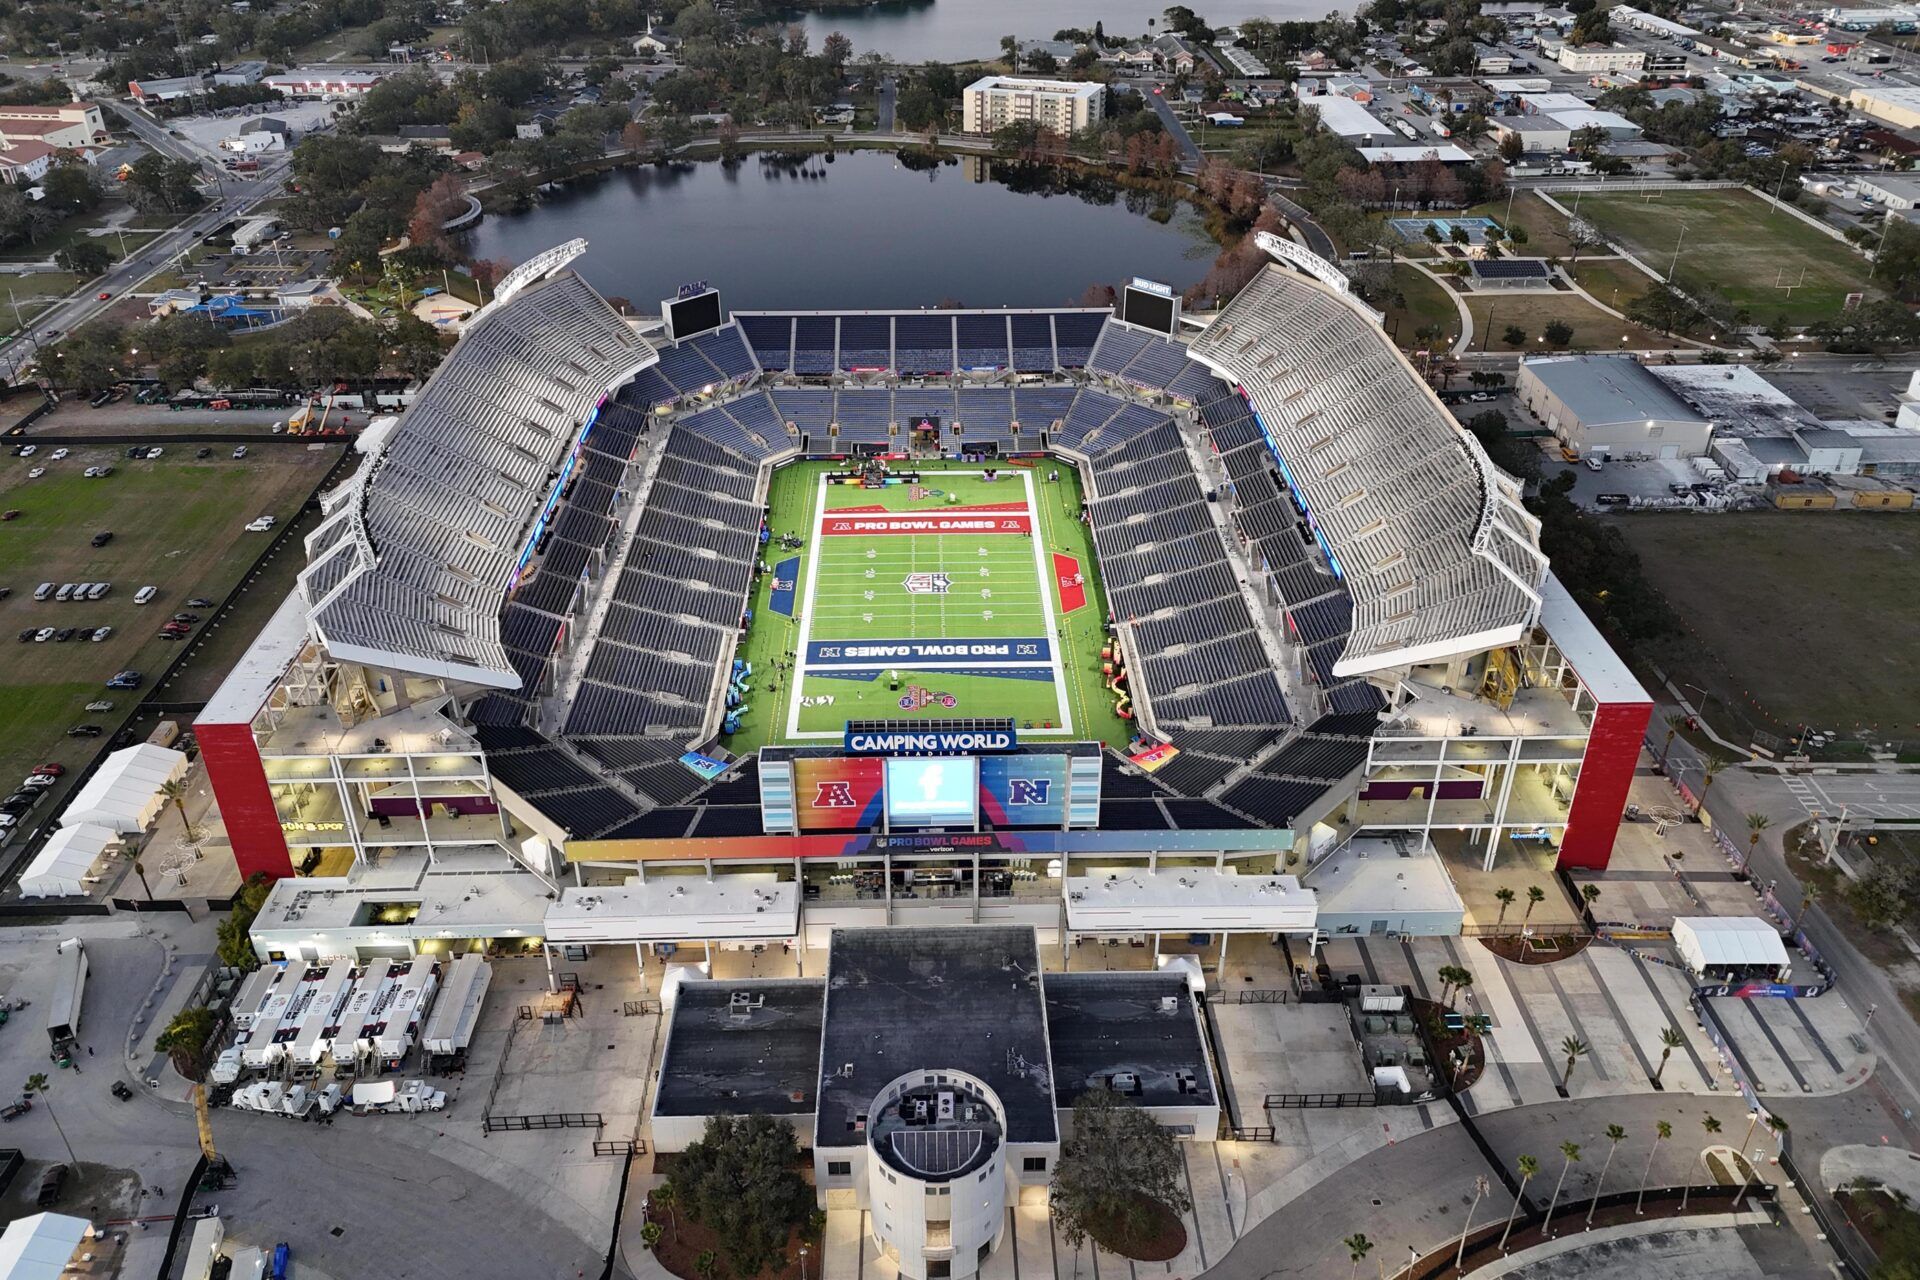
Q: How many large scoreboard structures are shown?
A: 3